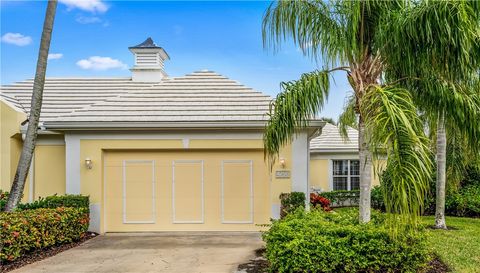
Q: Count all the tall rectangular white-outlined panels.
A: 3